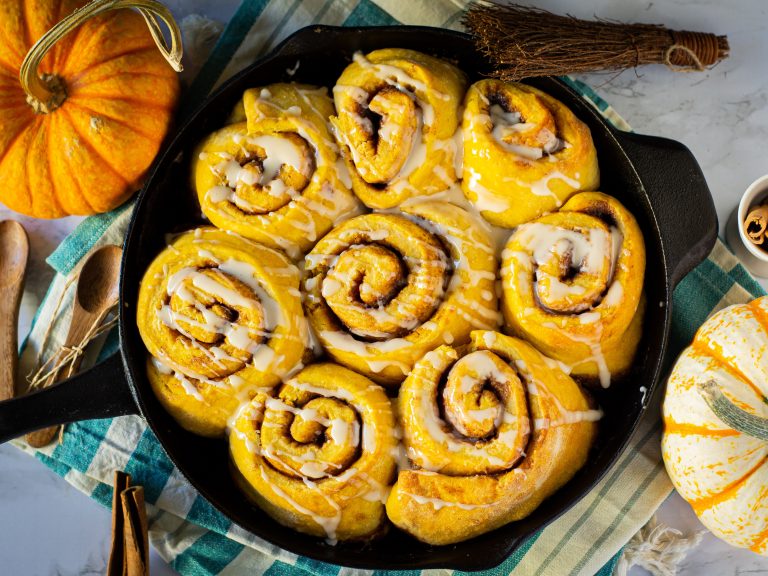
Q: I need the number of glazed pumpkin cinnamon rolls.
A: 8